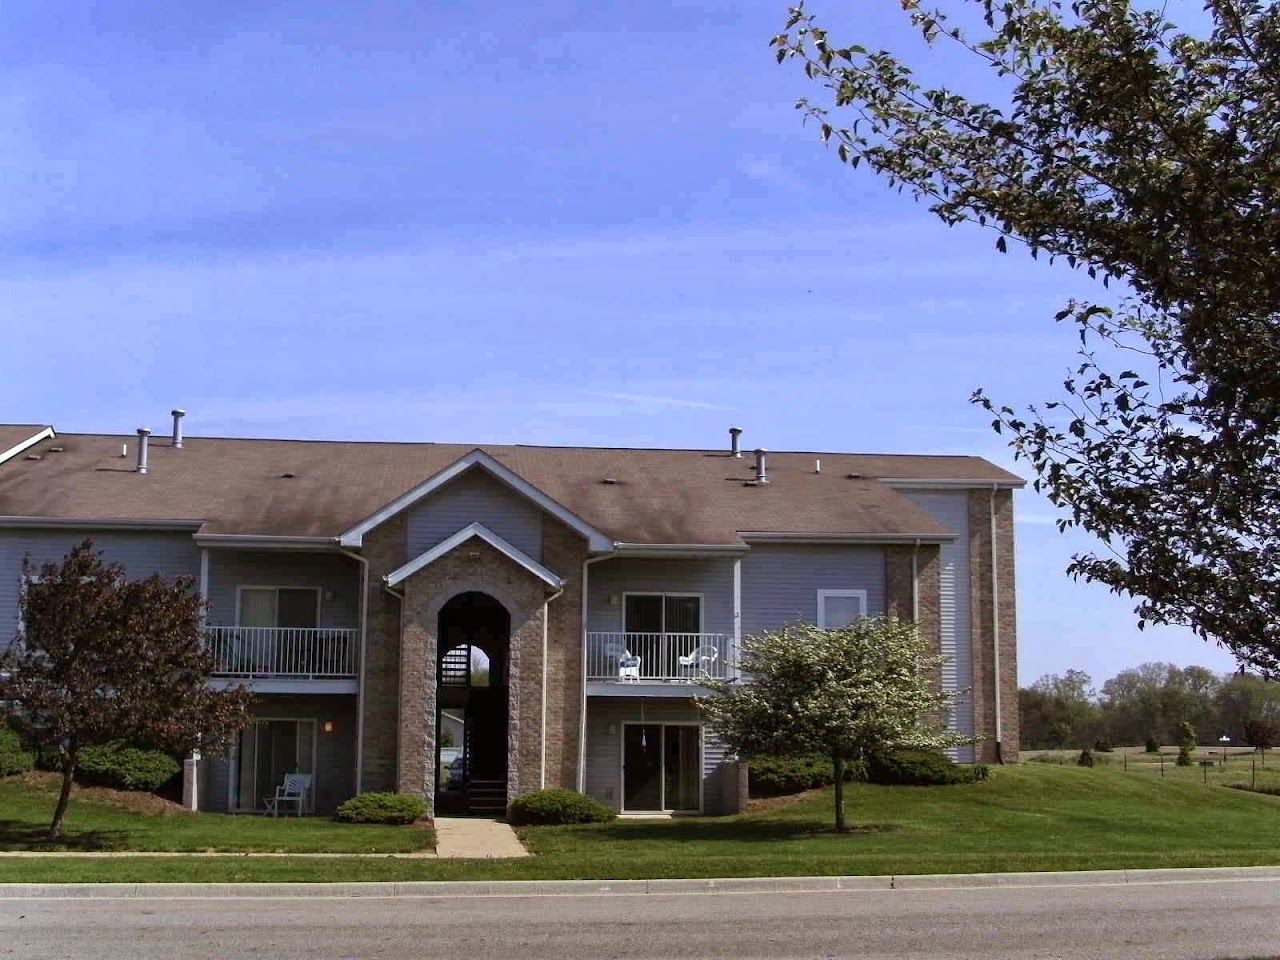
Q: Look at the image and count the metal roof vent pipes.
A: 4